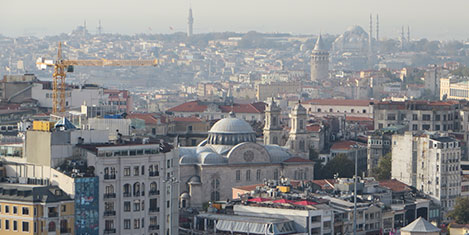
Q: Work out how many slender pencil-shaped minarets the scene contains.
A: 6